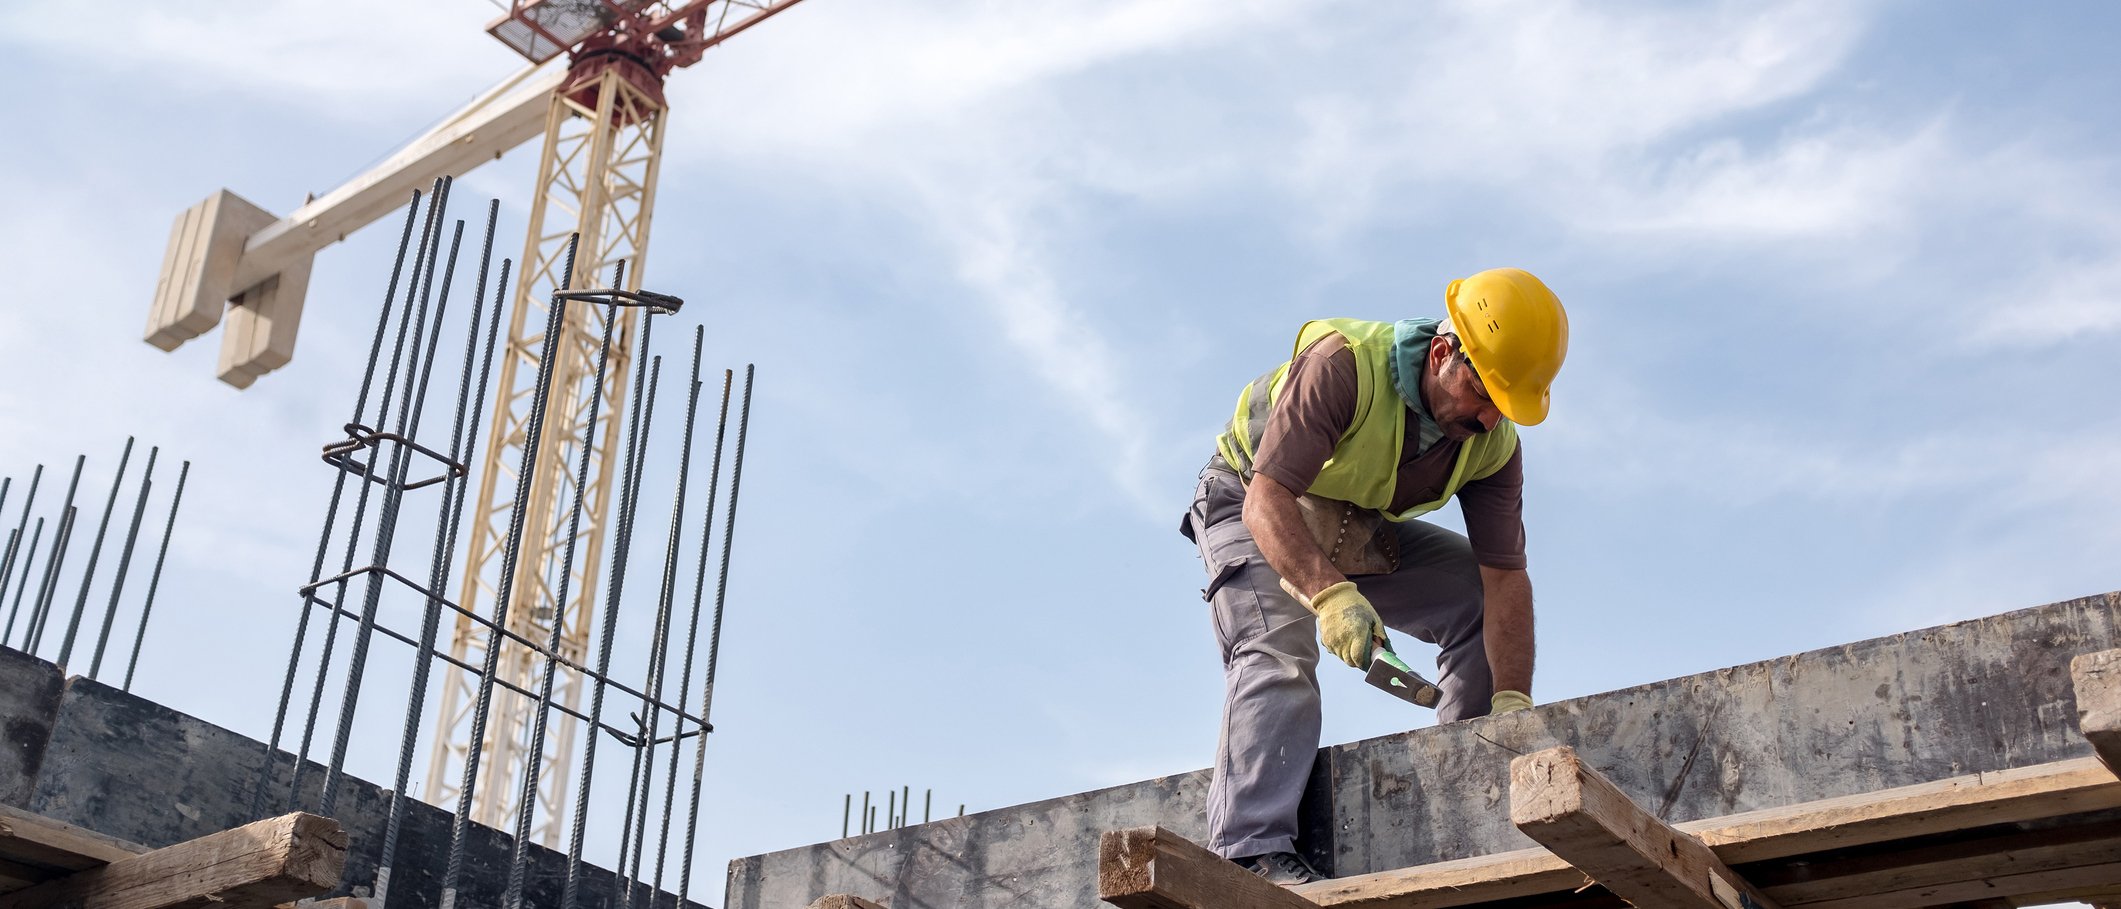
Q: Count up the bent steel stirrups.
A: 3